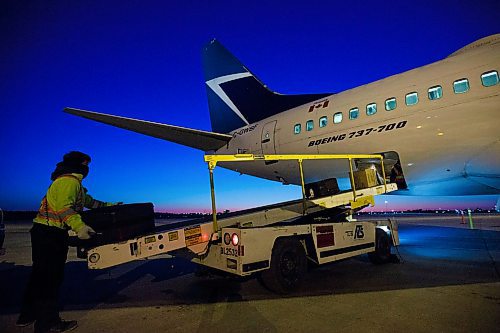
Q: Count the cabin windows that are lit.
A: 11